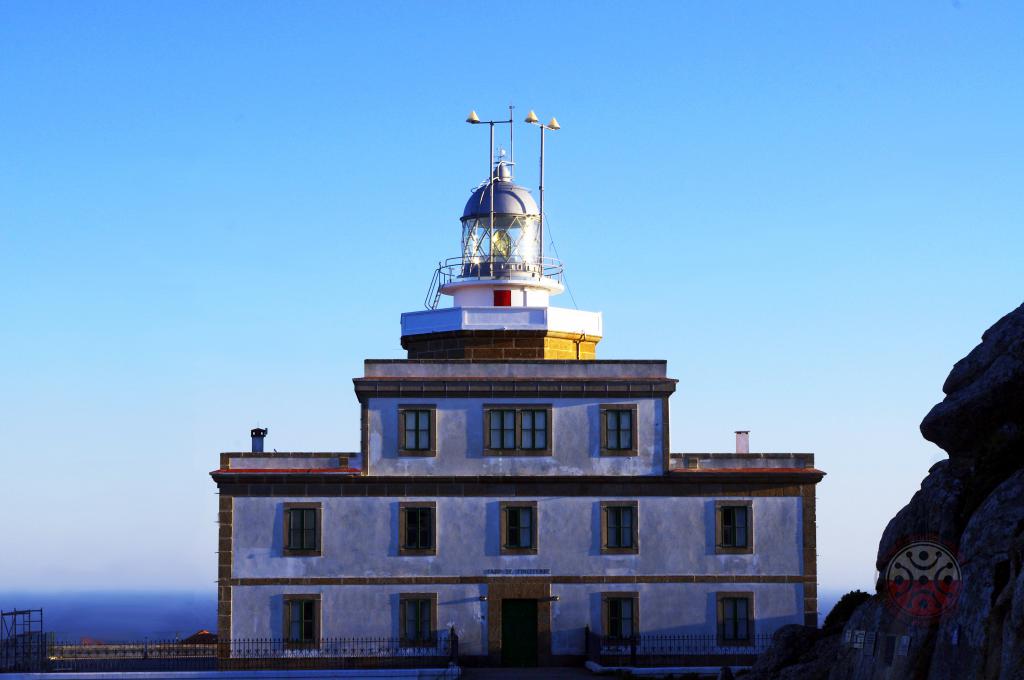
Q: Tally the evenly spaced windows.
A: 12